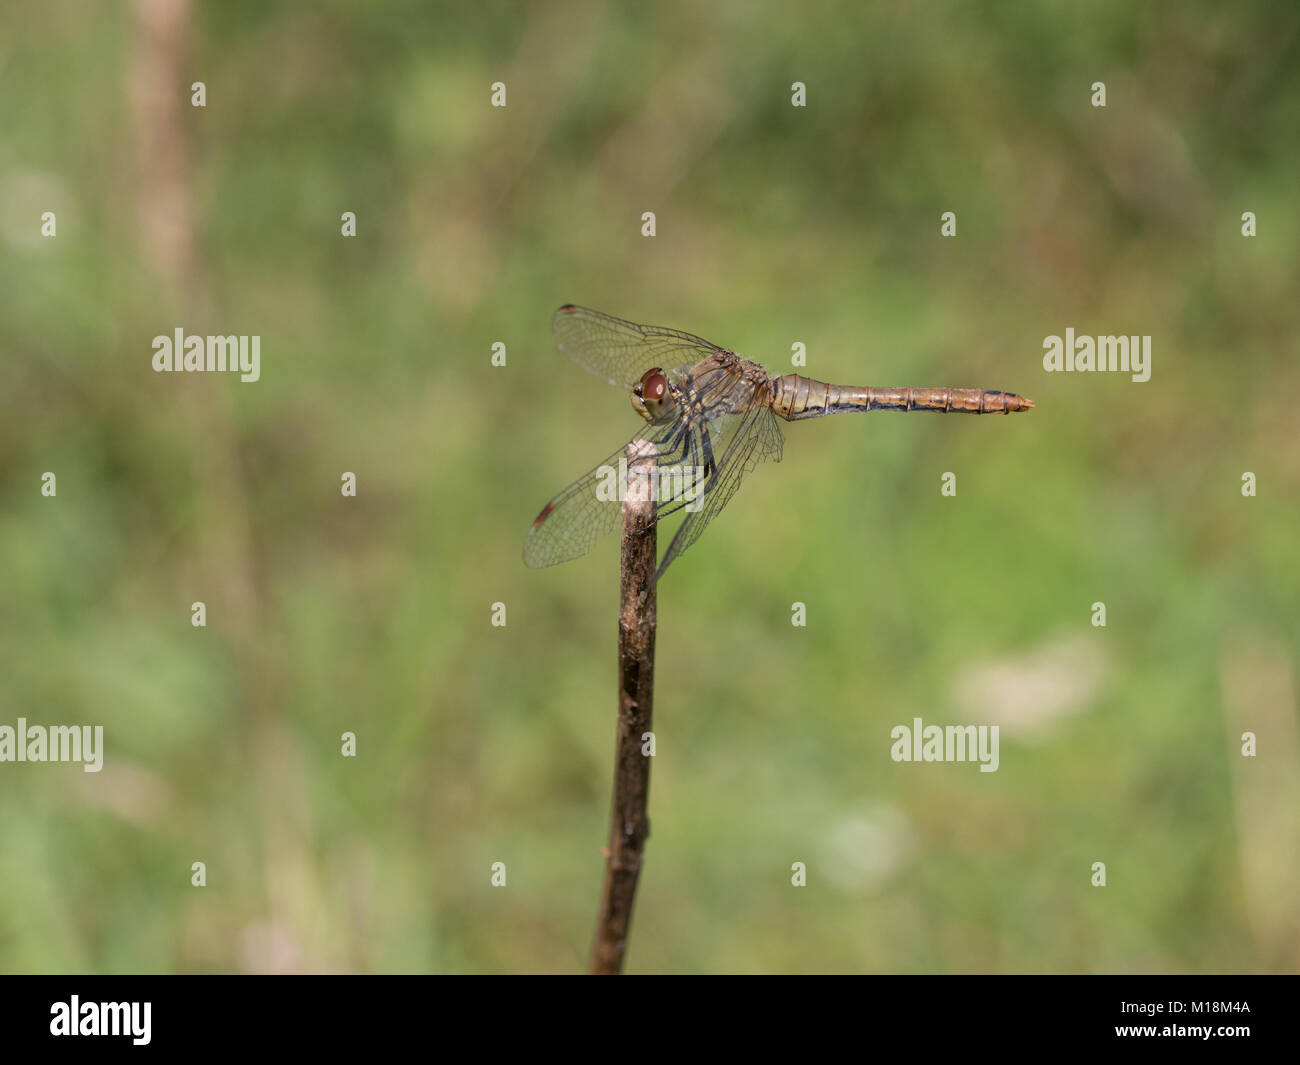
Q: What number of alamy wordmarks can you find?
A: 6